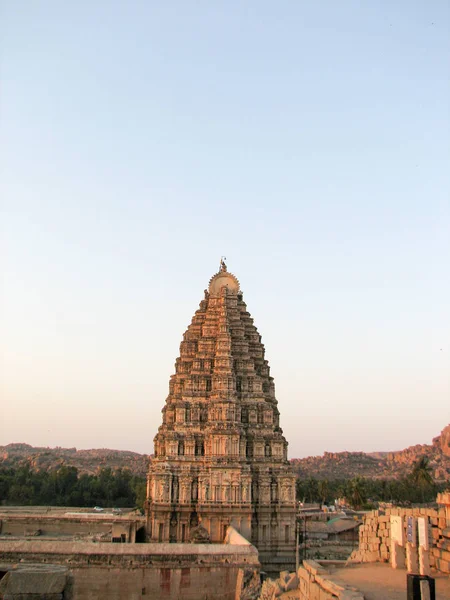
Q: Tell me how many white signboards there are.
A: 2